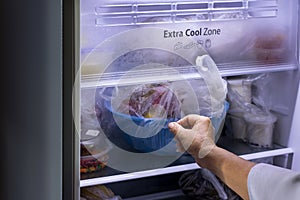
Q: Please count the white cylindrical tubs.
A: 3